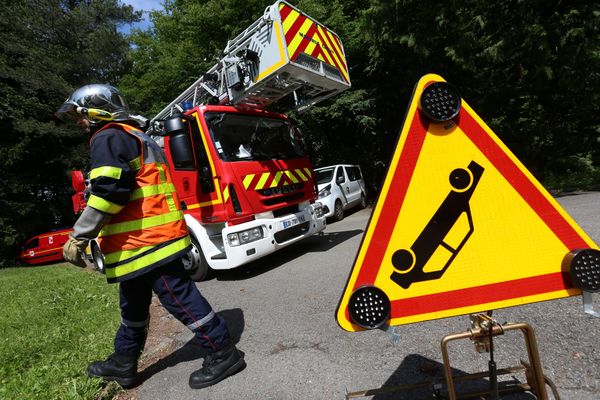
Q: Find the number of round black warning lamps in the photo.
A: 3